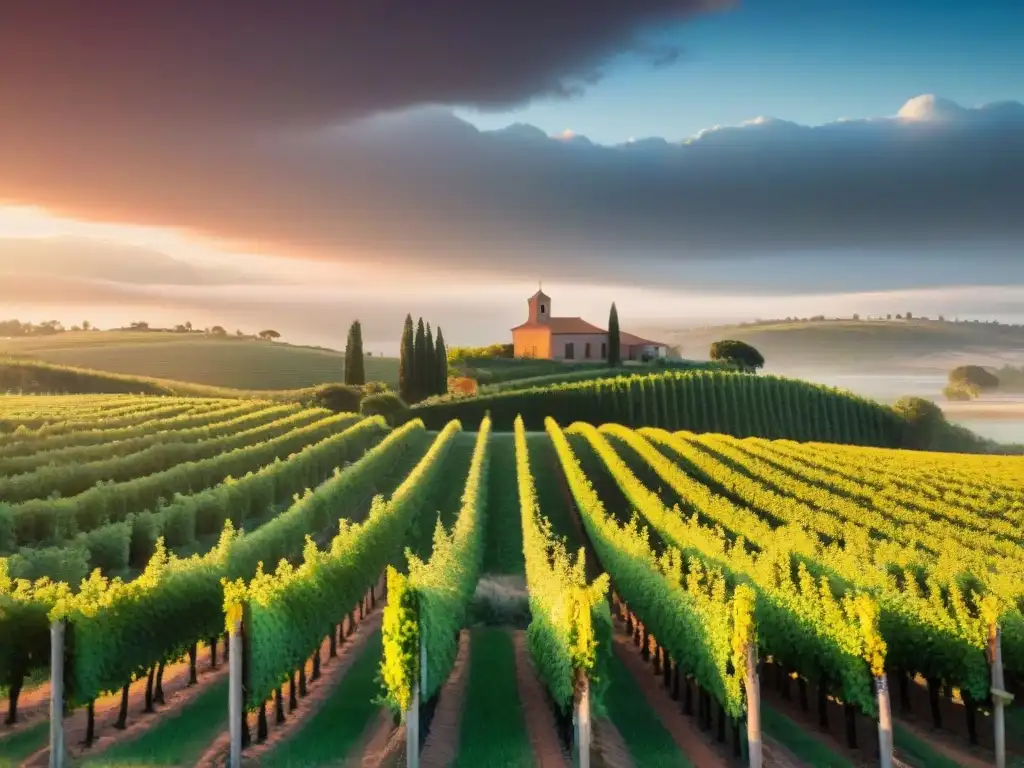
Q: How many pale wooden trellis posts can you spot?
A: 7